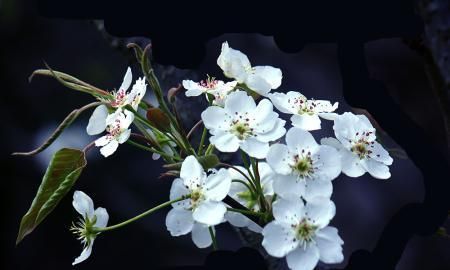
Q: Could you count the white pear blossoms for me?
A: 12